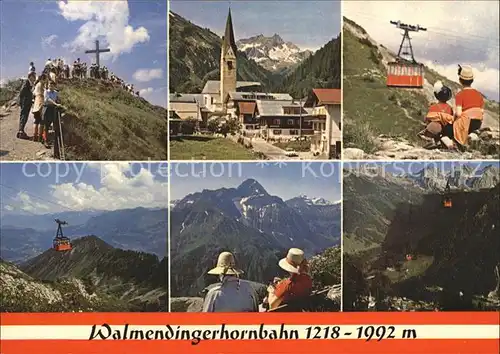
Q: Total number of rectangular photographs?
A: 6